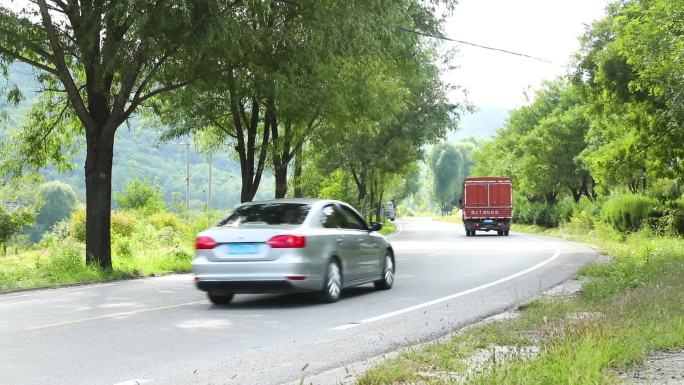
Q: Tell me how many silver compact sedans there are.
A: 1